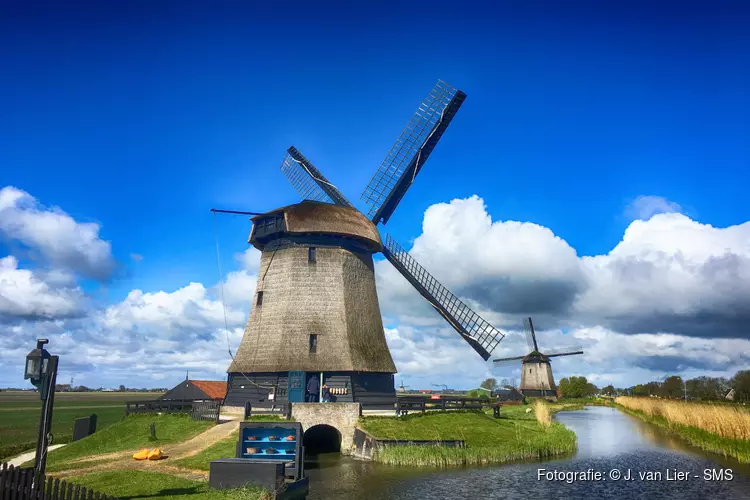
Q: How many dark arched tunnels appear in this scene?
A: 1